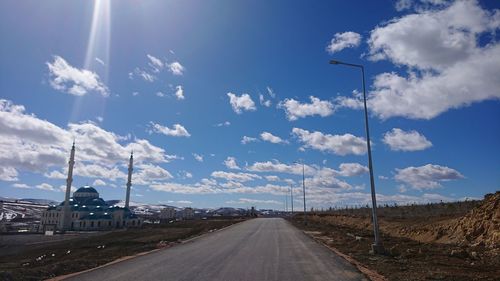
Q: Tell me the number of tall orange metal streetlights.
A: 0